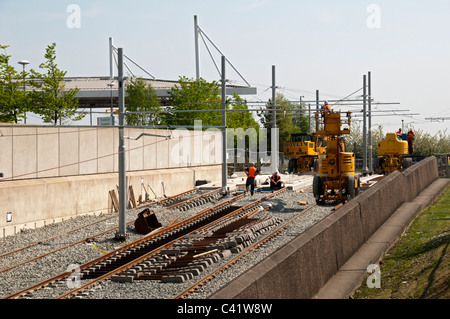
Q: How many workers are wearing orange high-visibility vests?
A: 5